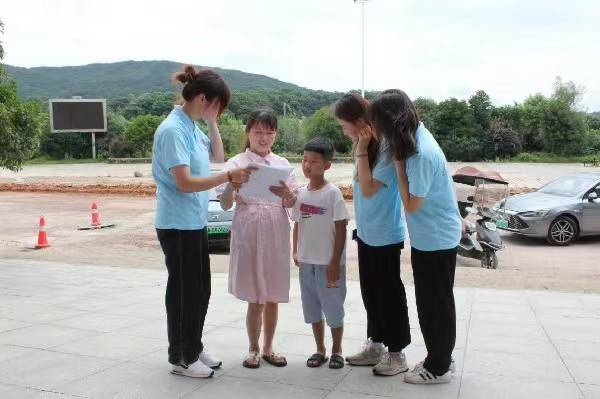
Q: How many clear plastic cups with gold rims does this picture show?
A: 0